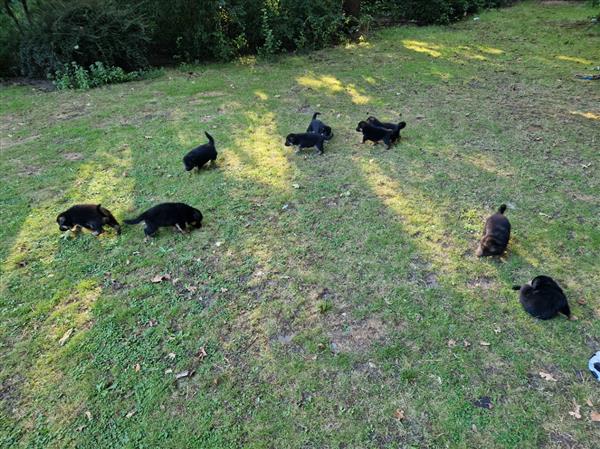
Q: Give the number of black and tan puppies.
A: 9